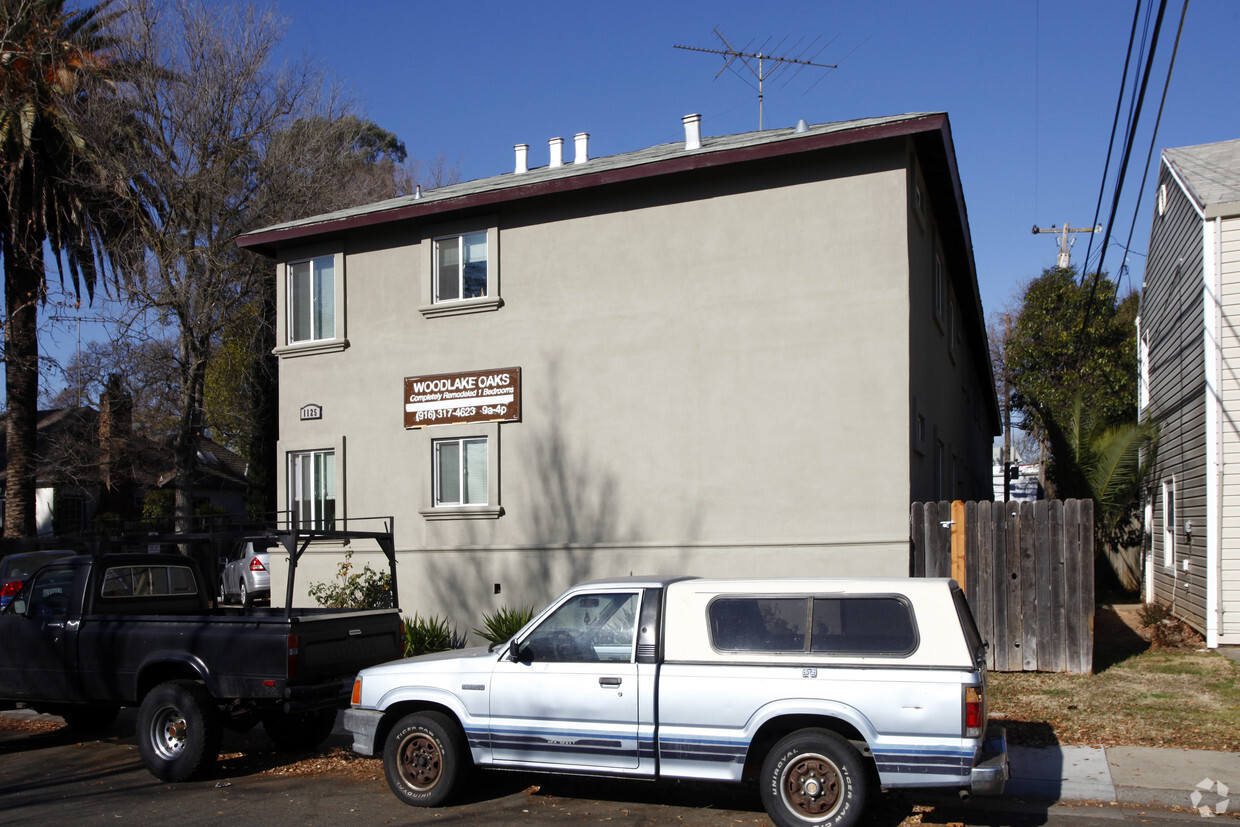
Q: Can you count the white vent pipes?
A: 4